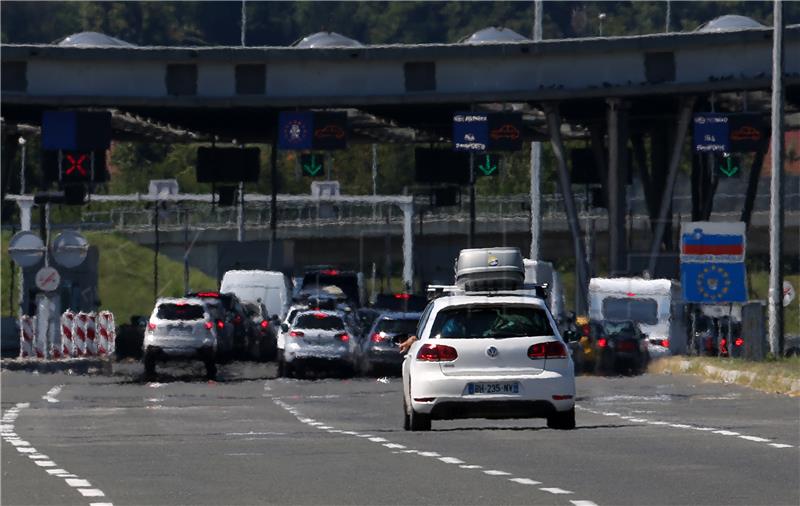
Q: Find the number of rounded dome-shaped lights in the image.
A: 4